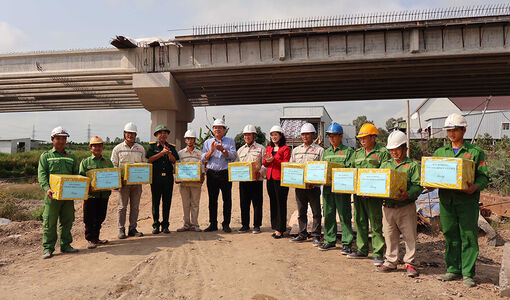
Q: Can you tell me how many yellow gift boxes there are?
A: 10